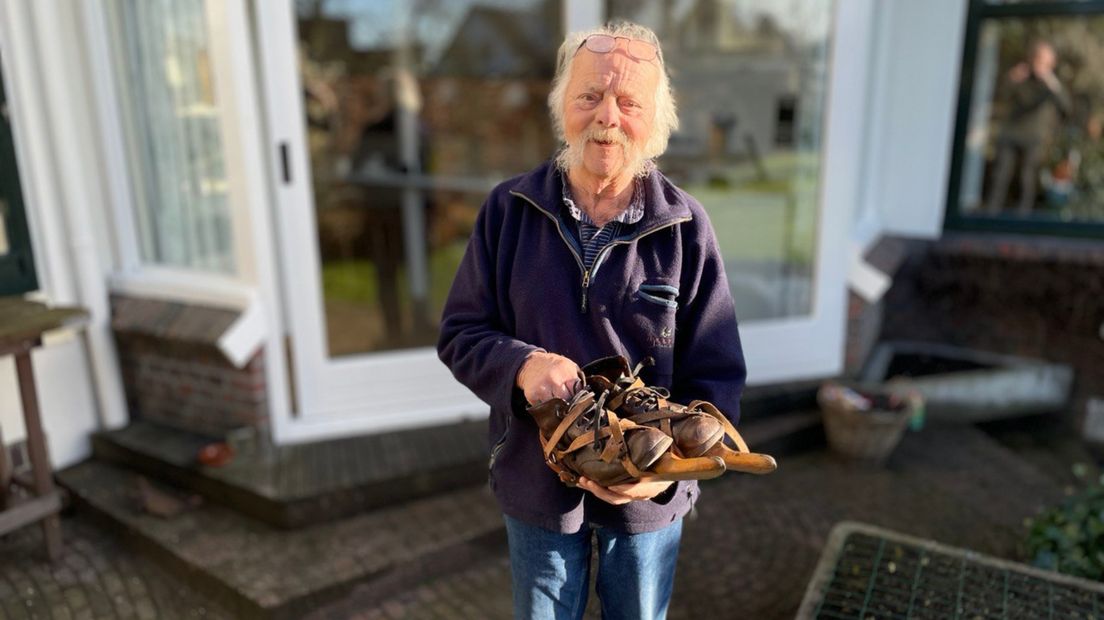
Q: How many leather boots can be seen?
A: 2